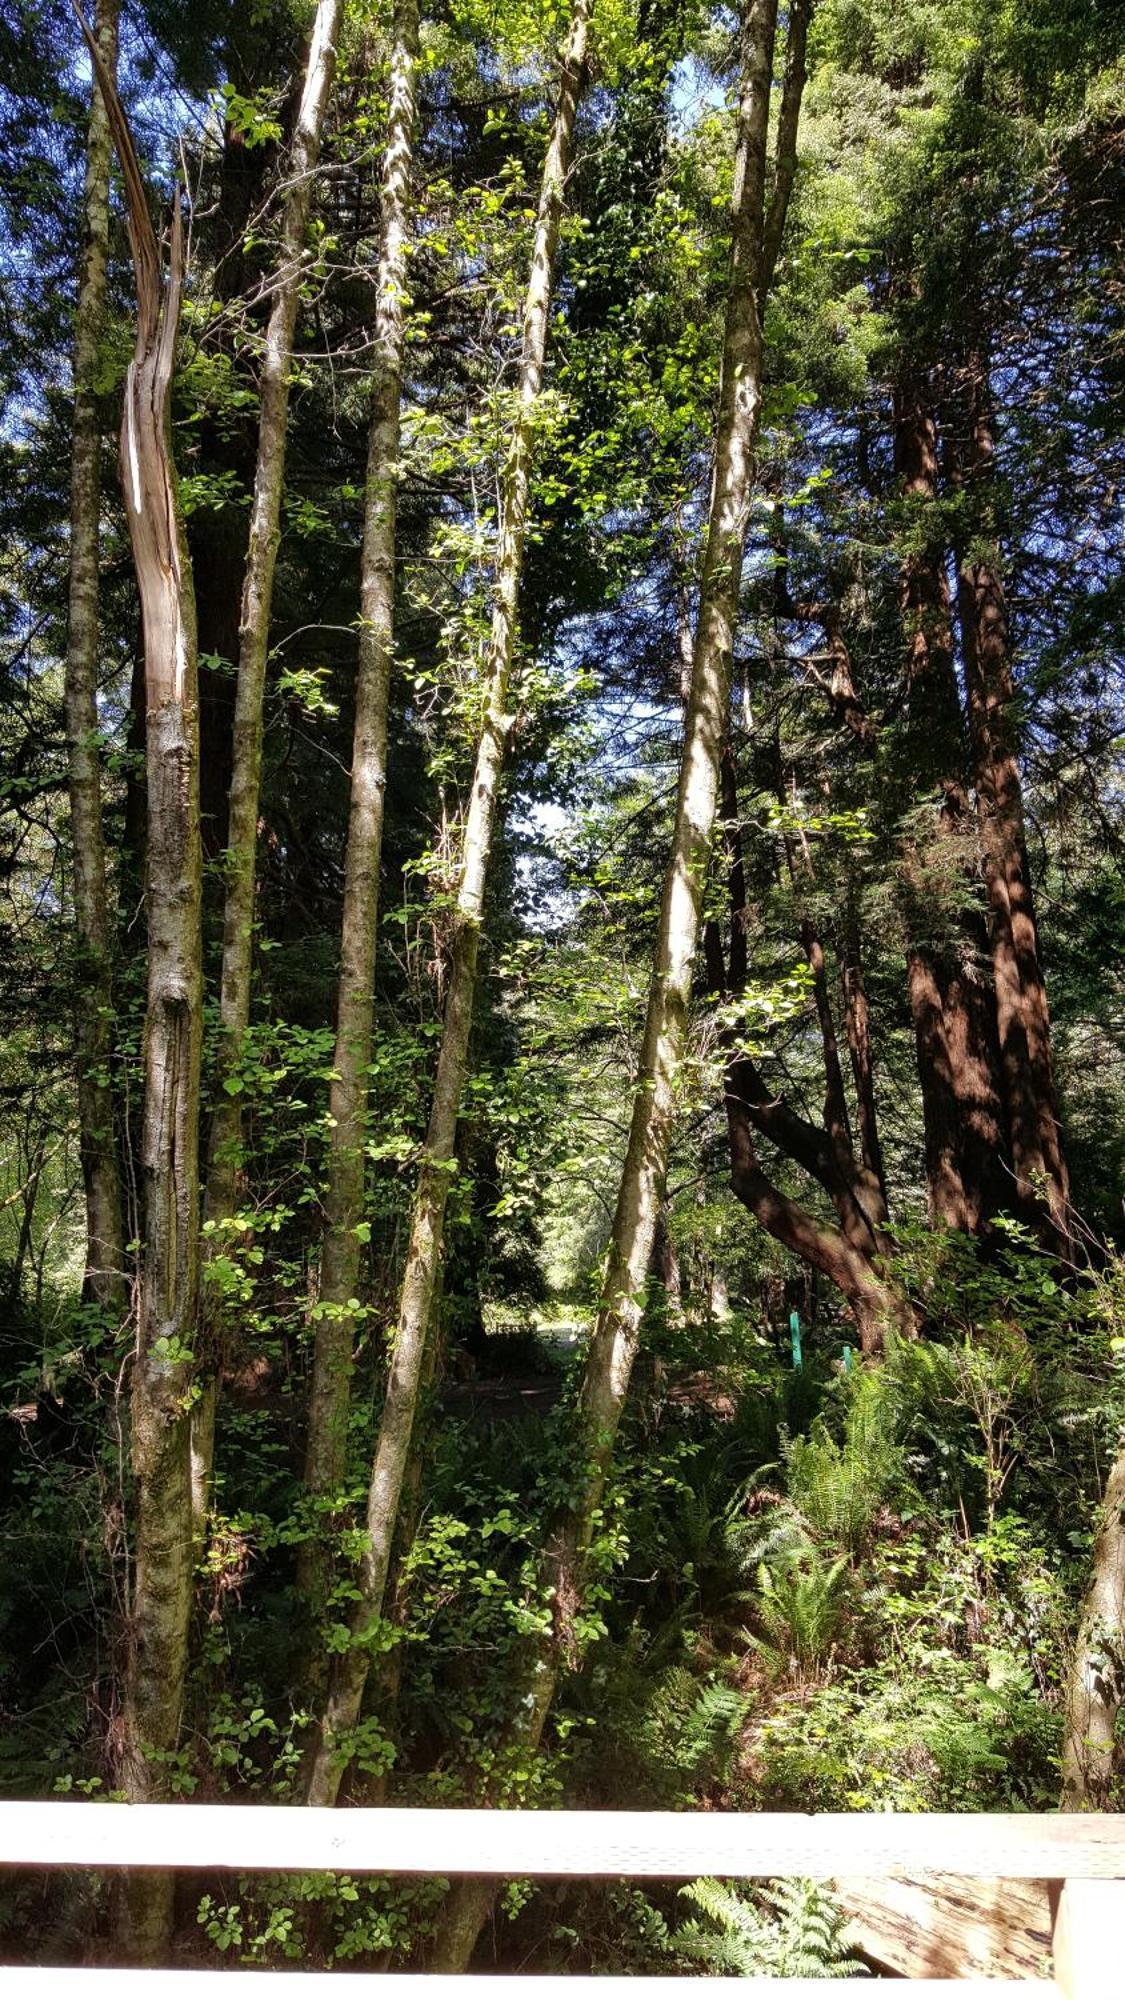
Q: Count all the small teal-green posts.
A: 2